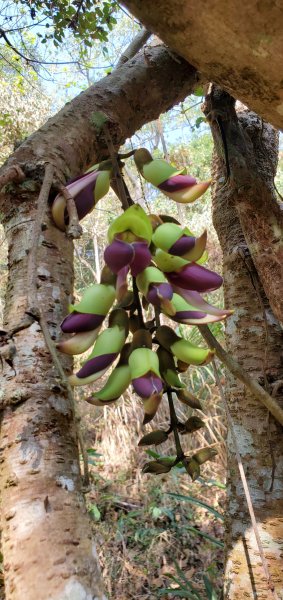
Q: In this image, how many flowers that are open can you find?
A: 10